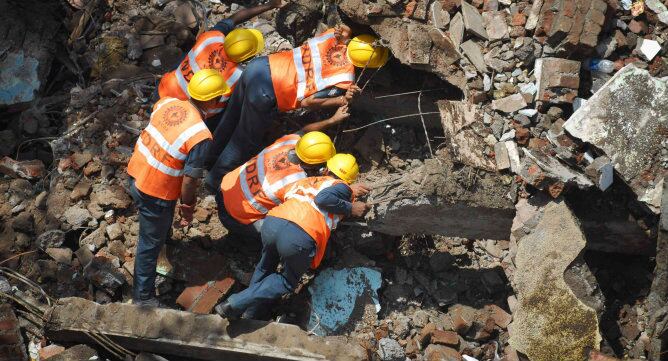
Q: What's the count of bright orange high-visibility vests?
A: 5